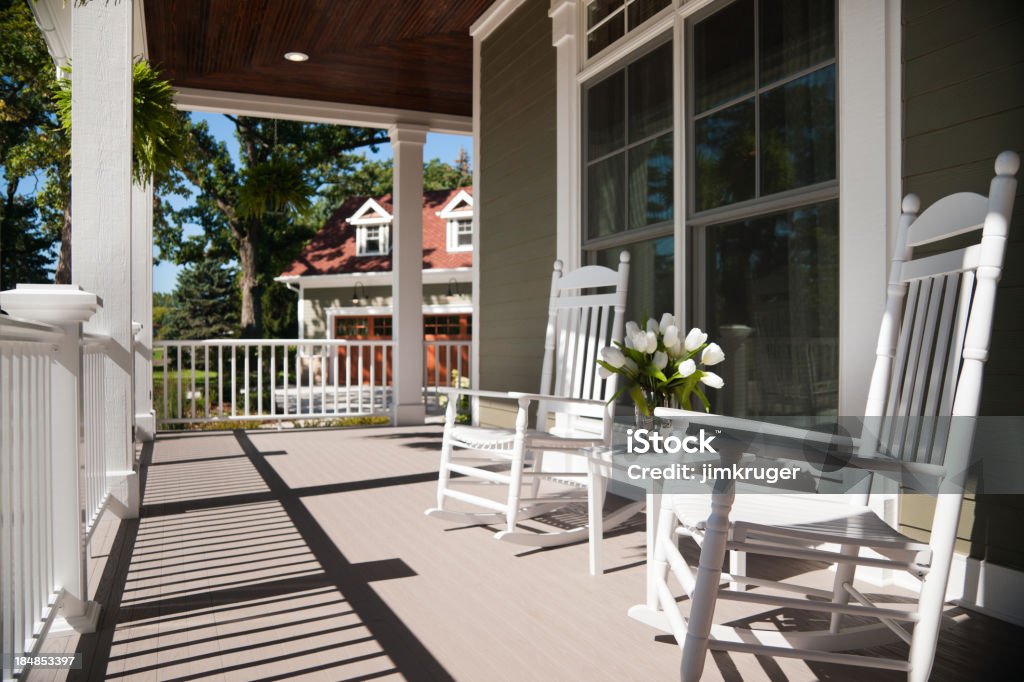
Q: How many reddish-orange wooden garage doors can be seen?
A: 2